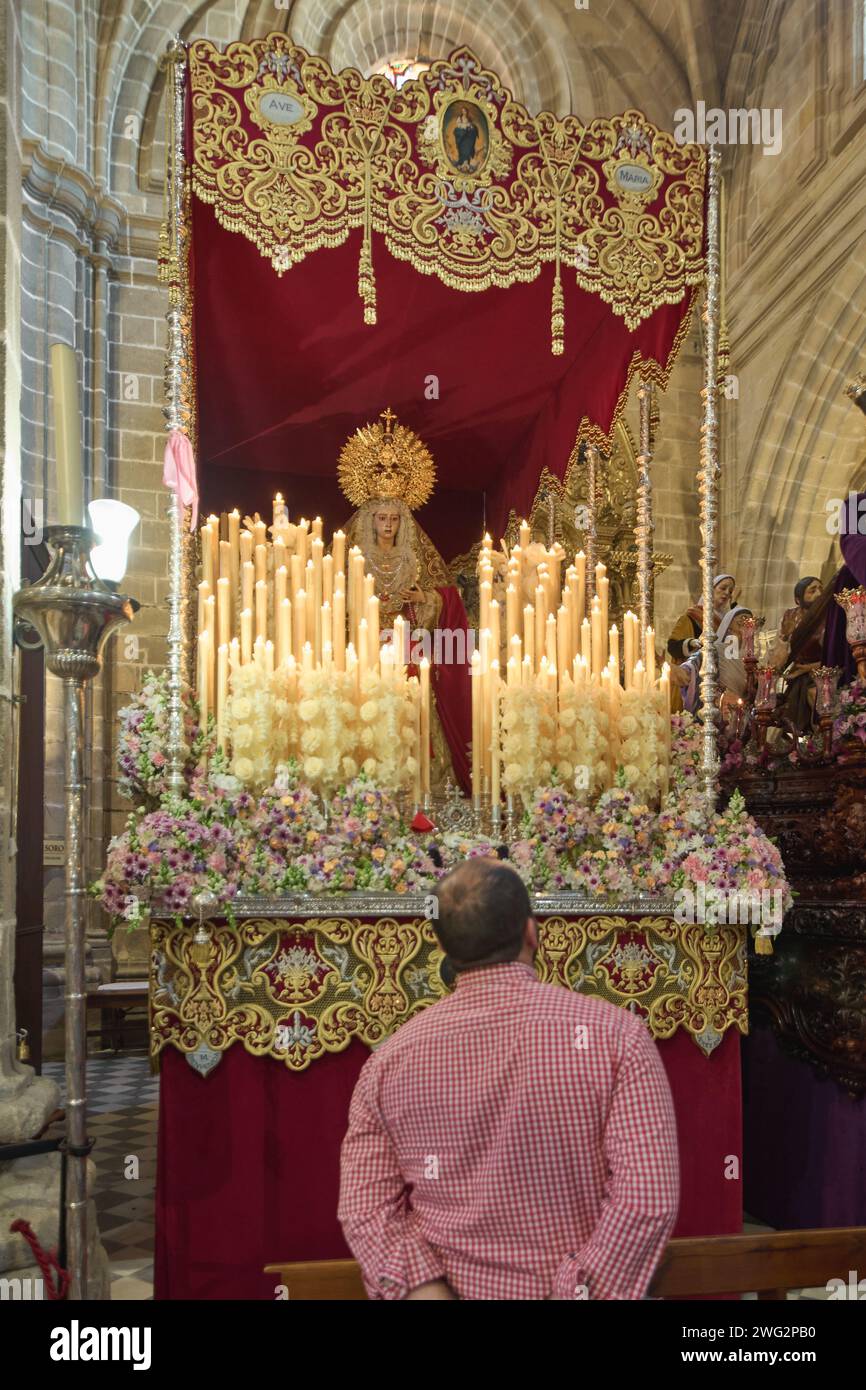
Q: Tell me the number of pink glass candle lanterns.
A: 5